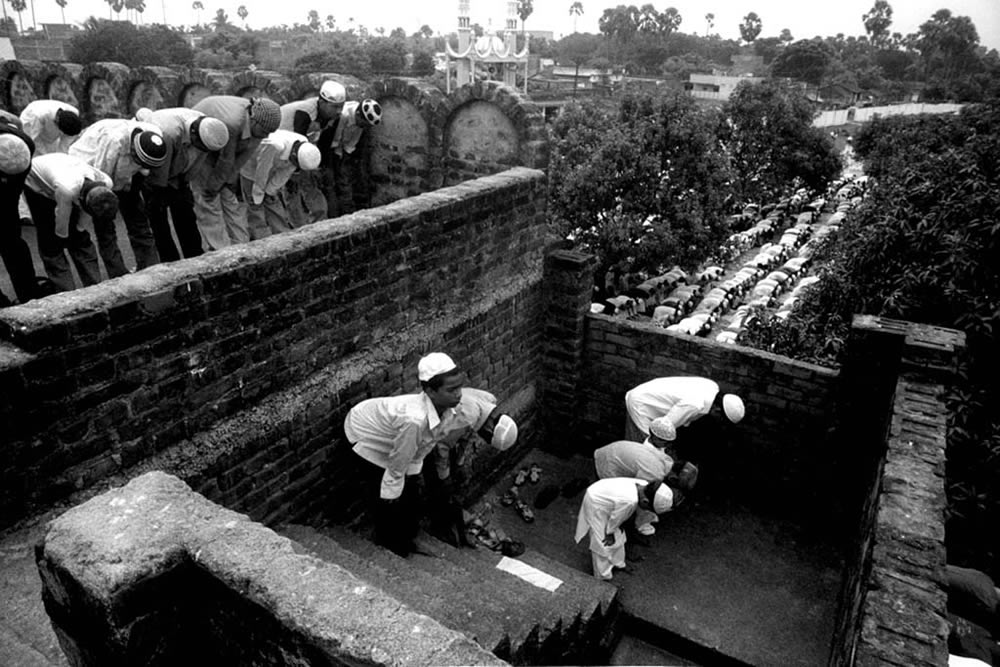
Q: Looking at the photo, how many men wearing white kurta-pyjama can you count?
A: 1